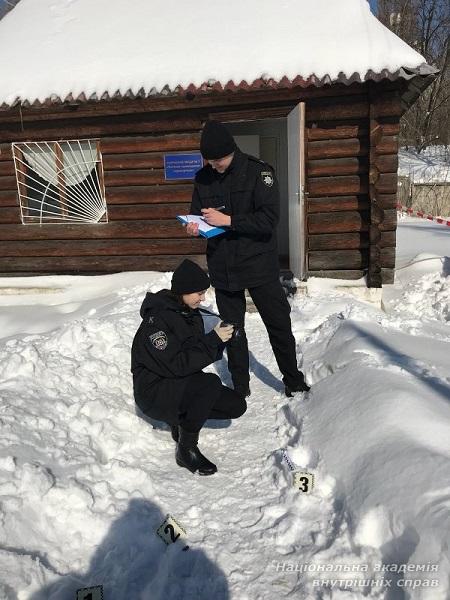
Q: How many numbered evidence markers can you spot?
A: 3